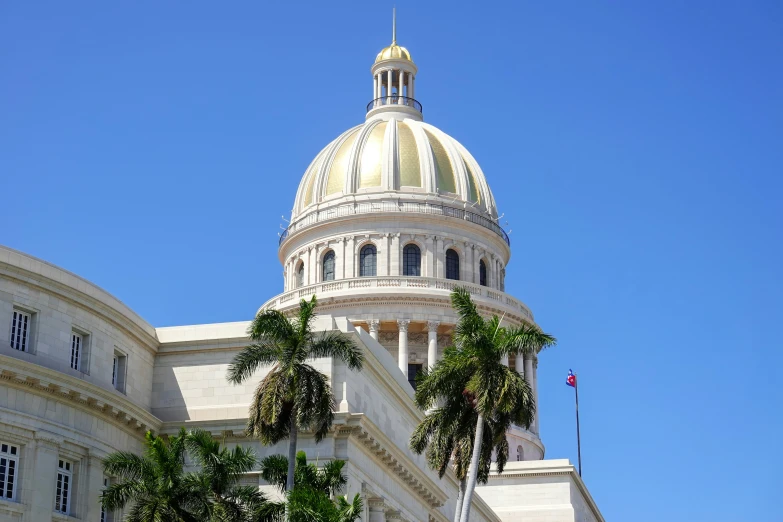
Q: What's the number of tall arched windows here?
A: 6